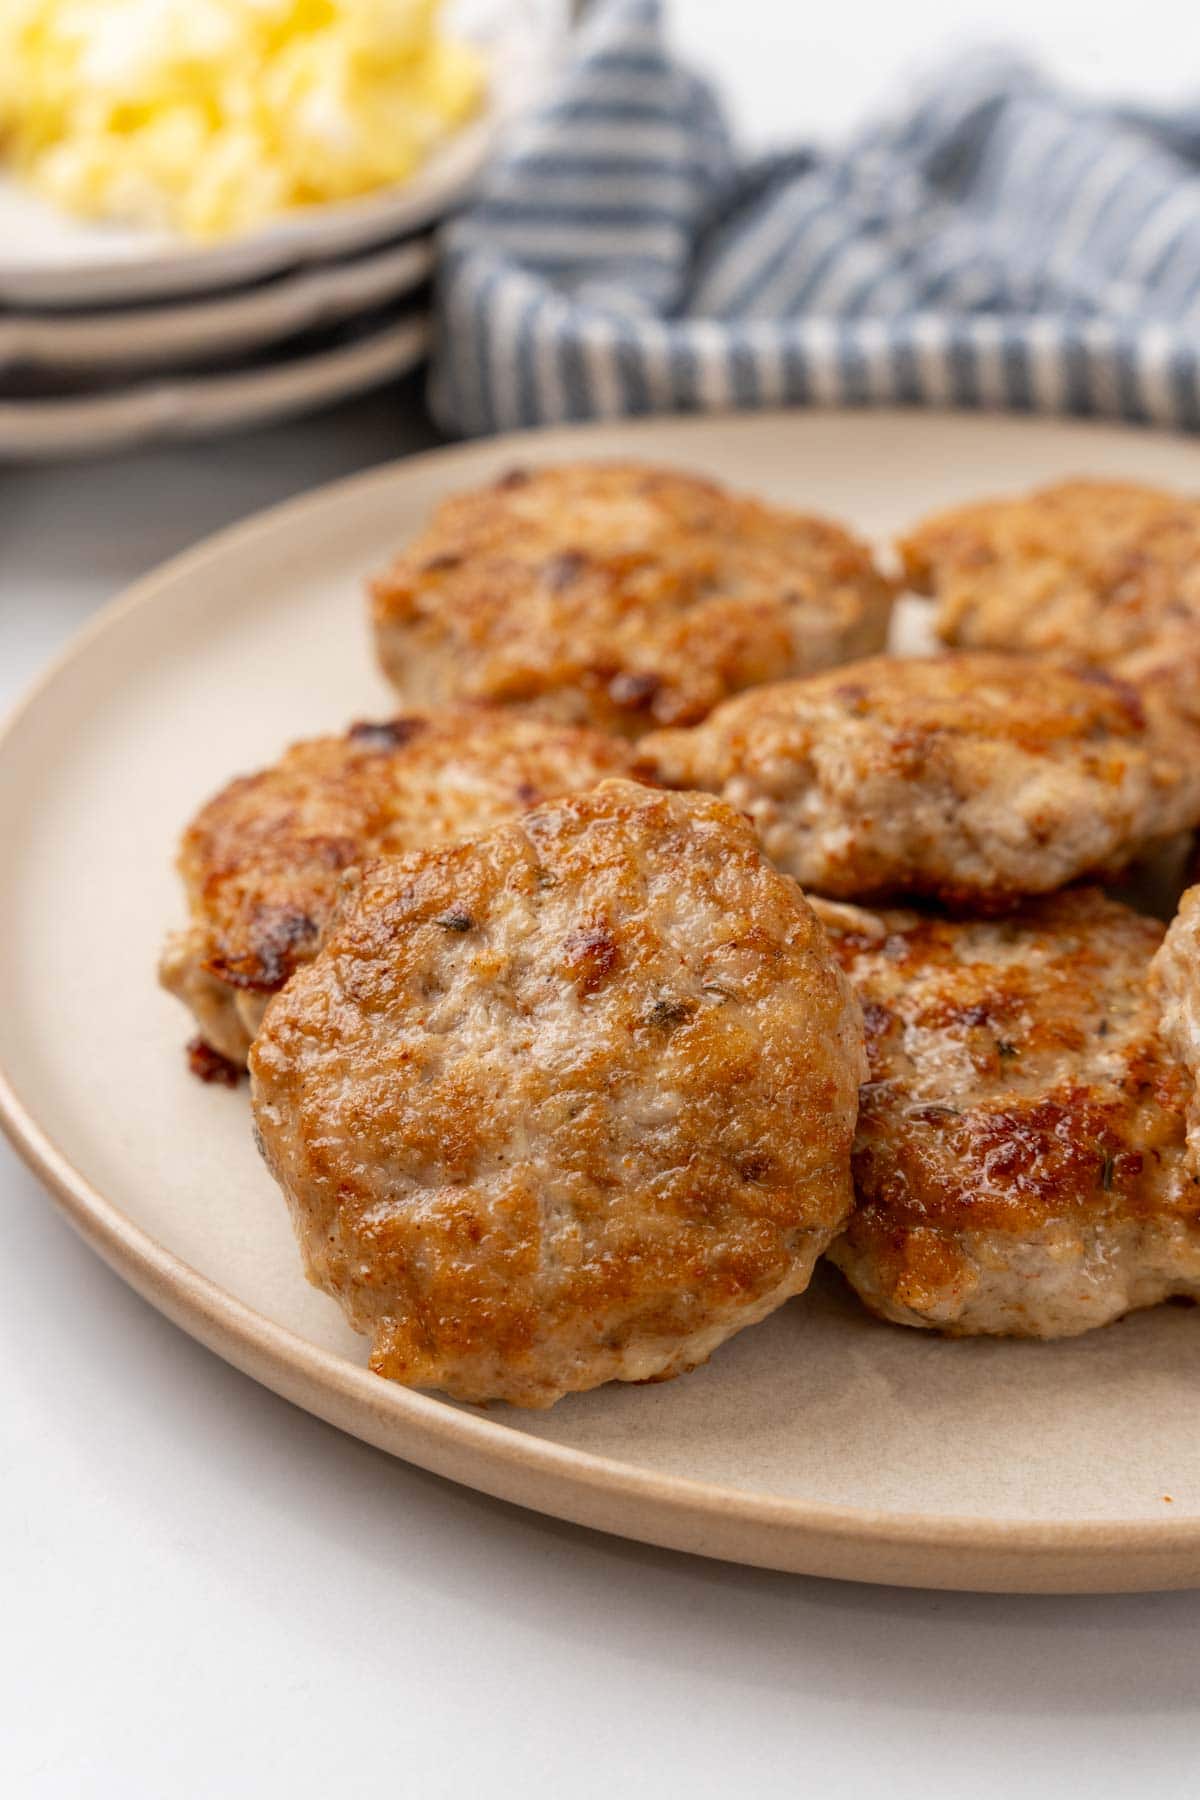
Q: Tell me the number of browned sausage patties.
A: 7